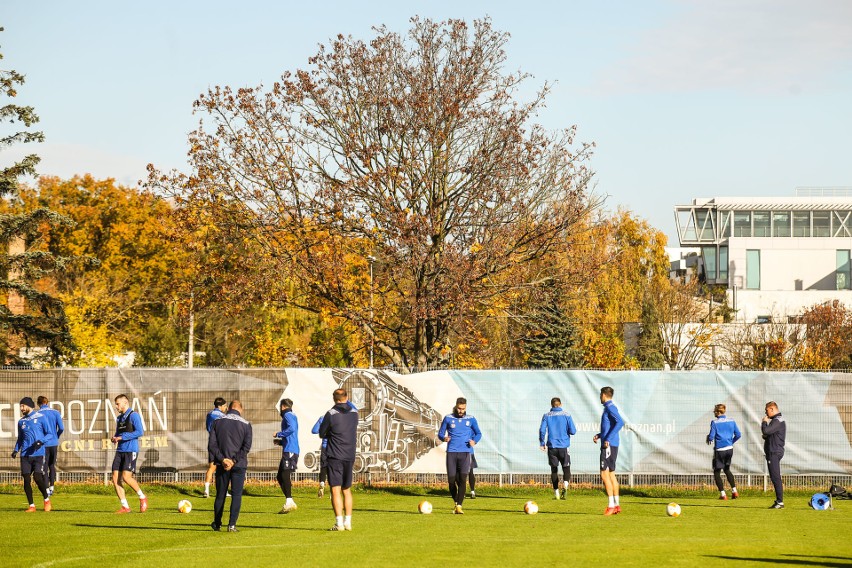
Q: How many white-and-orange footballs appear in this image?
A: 4